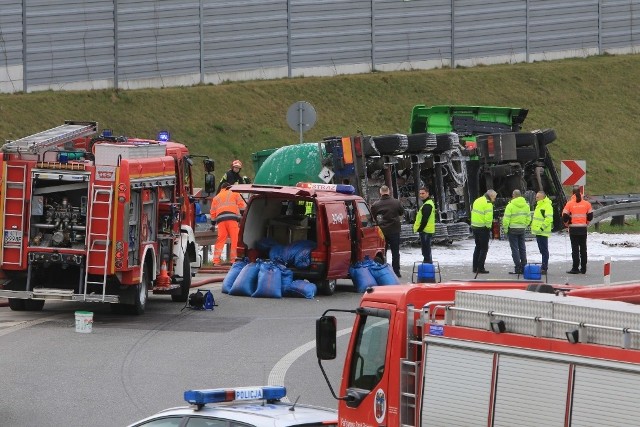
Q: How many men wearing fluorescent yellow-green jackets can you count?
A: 4